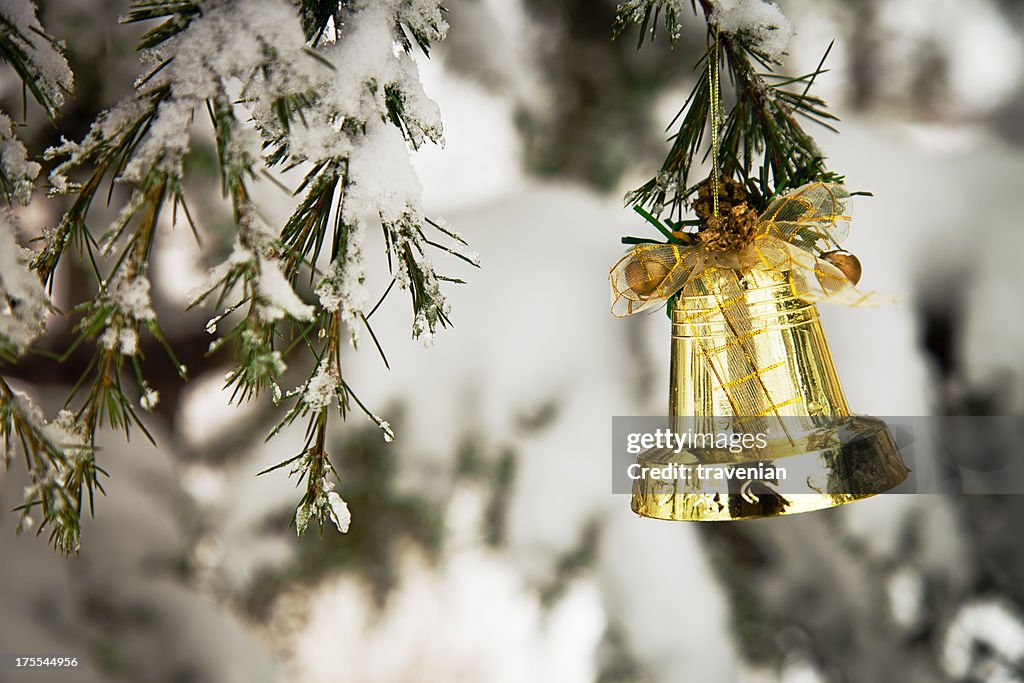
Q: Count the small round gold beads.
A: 2